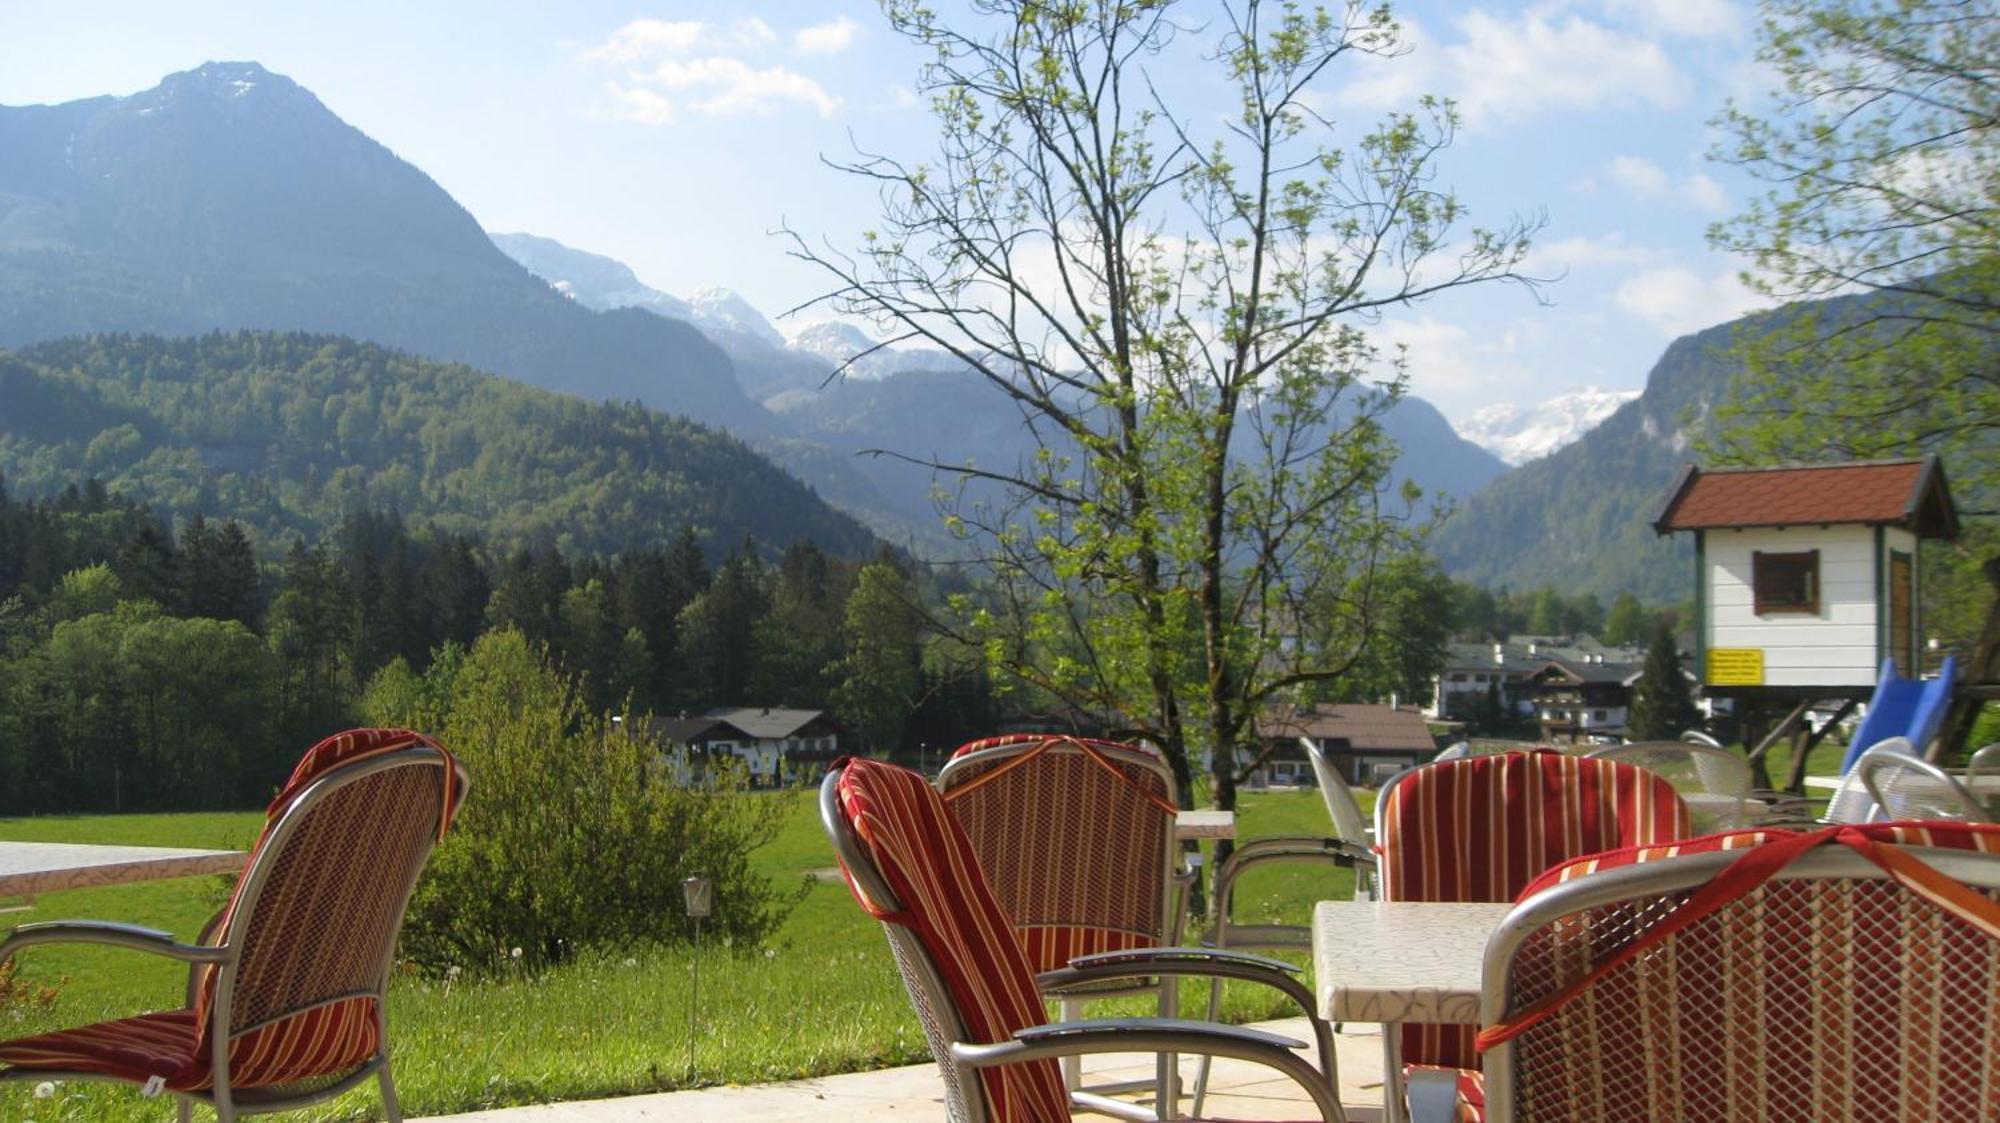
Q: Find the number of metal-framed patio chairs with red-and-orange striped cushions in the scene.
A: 5